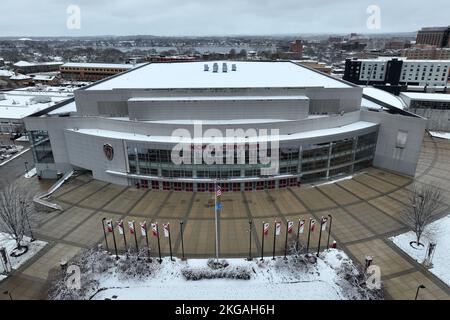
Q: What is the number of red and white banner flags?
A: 12